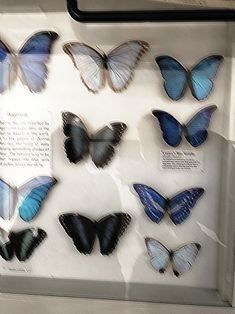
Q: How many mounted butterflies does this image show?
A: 10